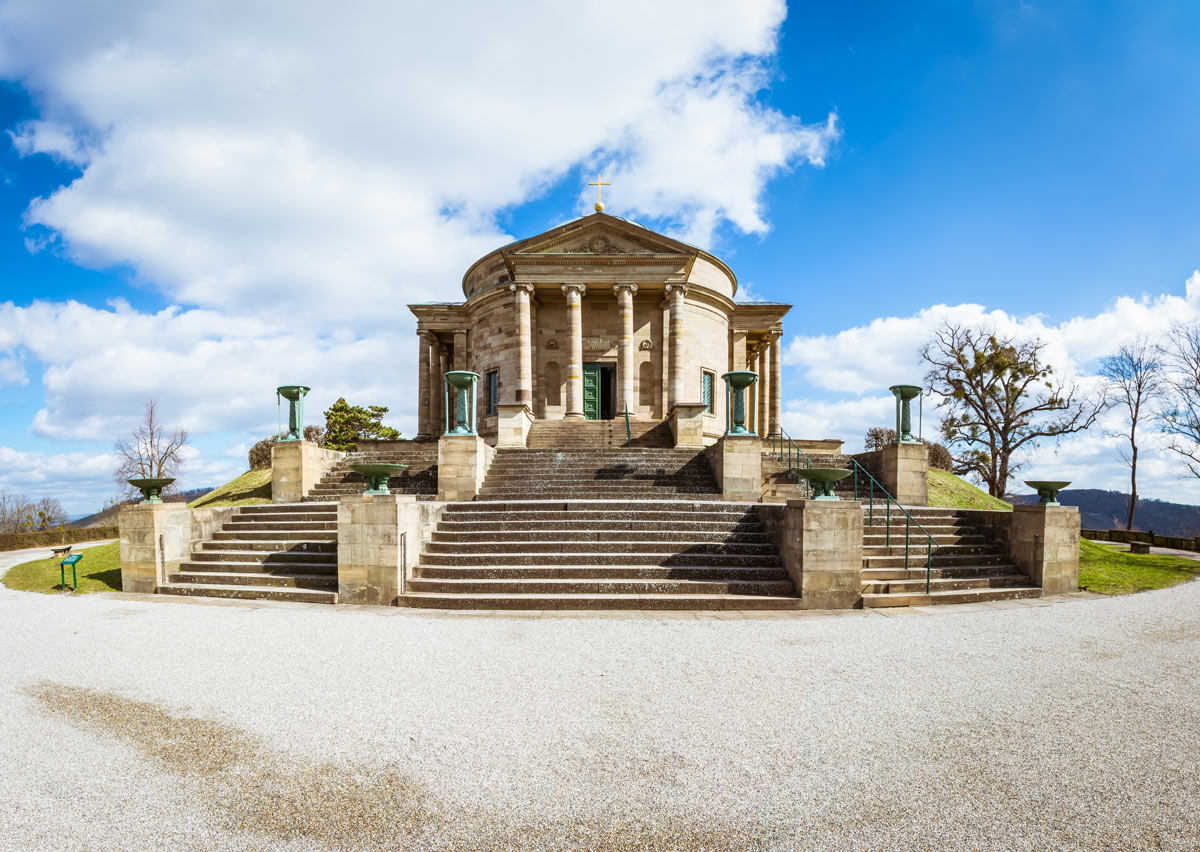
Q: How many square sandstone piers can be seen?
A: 8